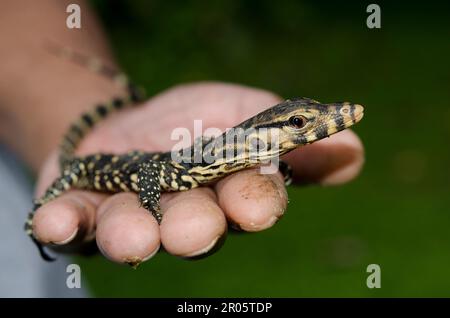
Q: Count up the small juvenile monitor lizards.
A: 1